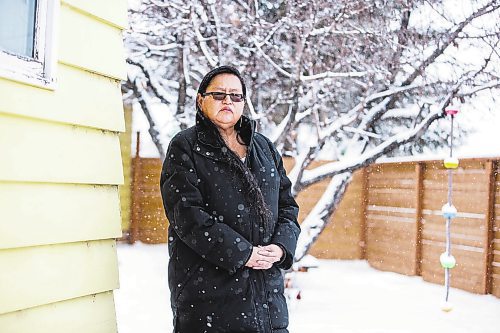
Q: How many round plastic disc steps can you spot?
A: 5